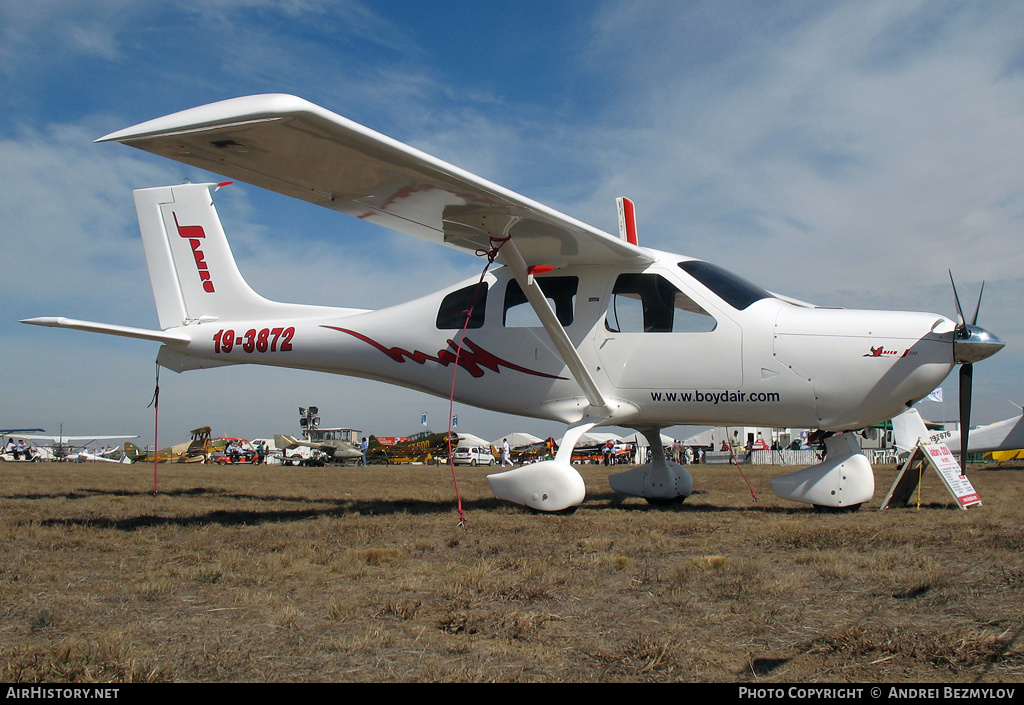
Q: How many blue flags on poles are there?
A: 2